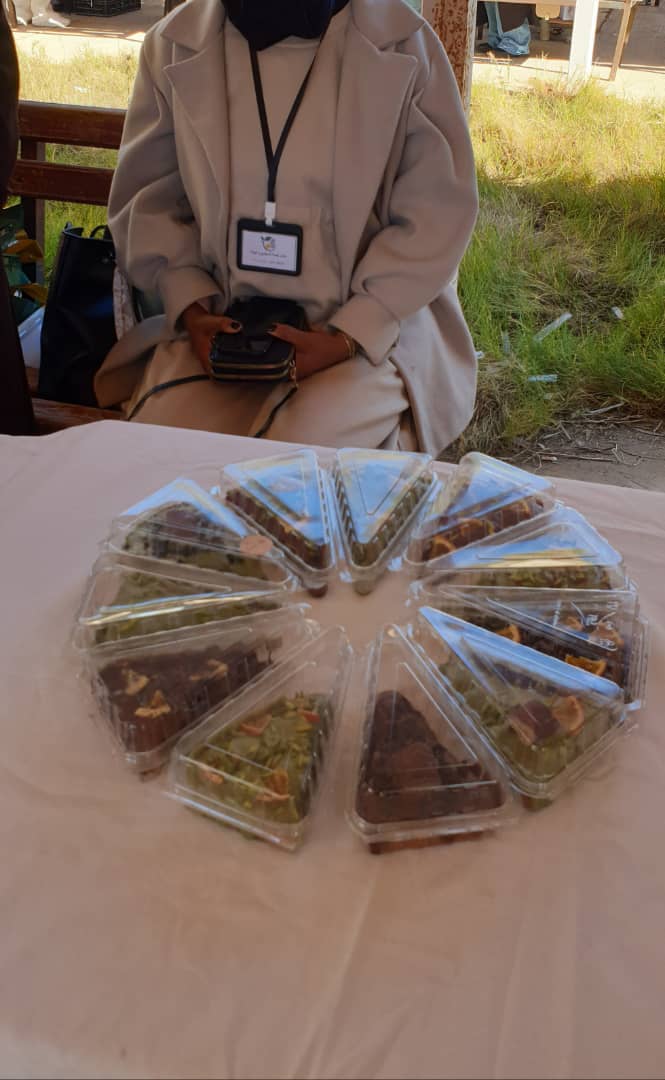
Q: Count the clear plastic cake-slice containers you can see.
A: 11